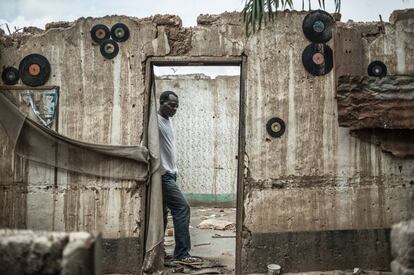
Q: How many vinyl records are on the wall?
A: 9